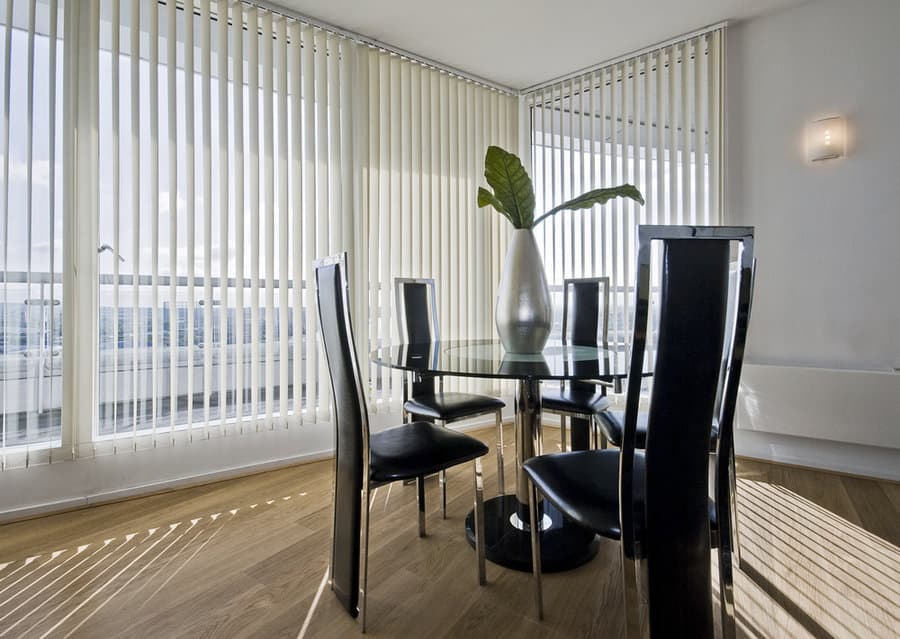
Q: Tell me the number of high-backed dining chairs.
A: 5